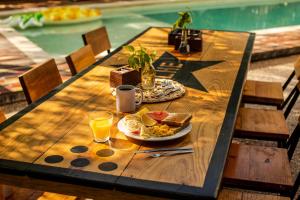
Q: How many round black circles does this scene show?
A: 5